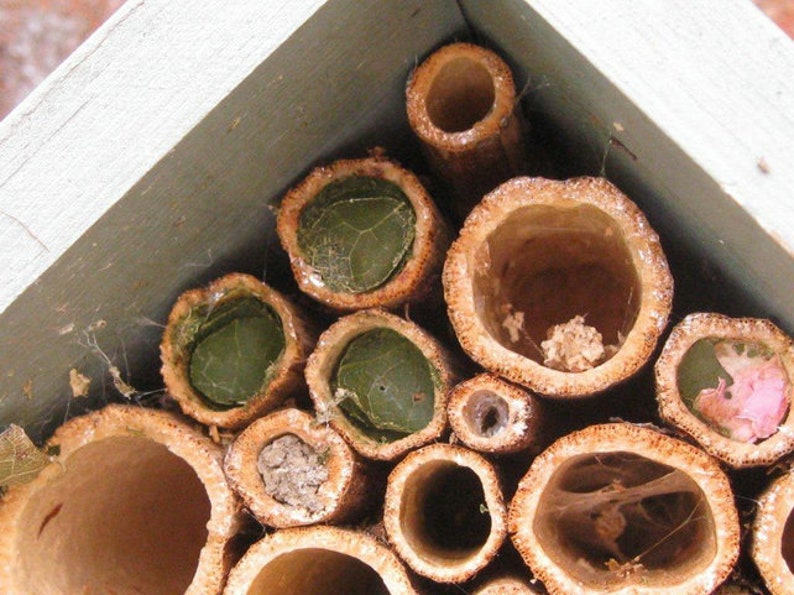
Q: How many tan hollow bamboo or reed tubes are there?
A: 14